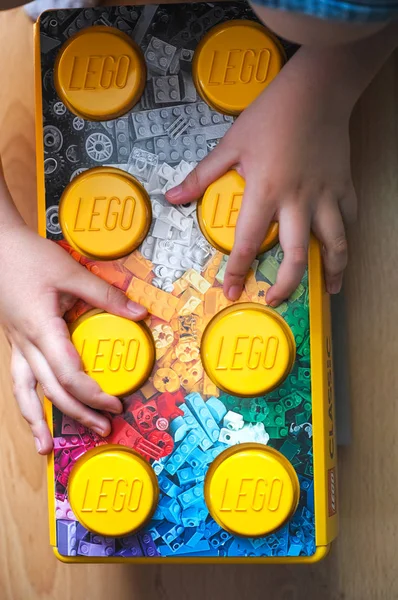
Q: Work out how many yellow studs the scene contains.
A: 8